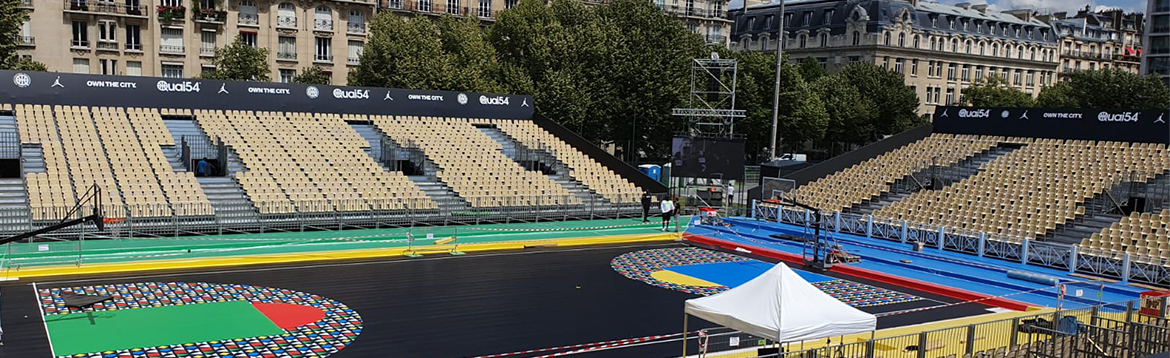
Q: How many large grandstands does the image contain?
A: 2